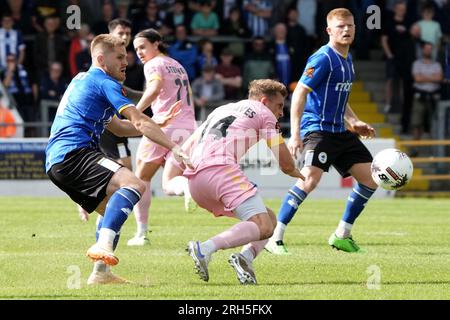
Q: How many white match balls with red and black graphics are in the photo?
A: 1